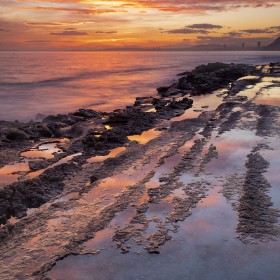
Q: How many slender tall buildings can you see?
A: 3